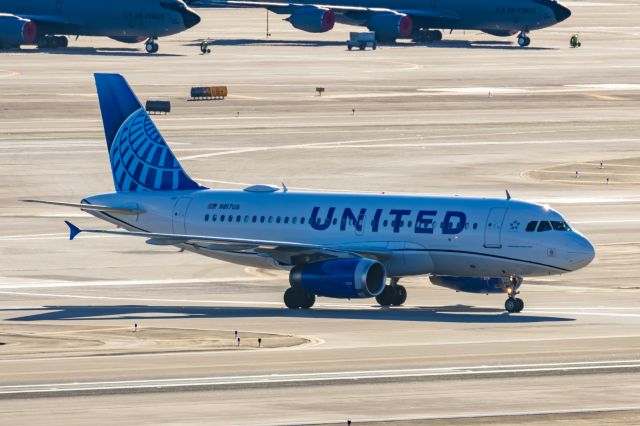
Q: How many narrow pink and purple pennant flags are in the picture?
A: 0